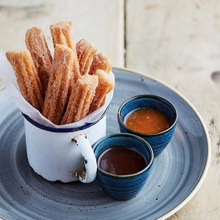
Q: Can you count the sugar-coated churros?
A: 8